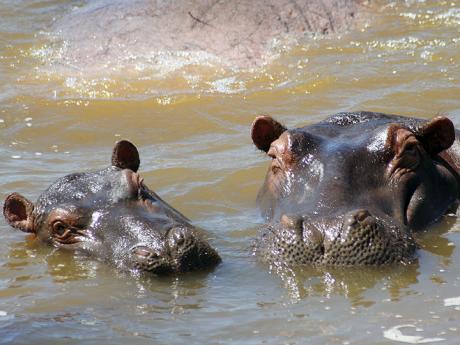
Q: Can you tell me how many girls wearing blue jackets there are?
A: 0